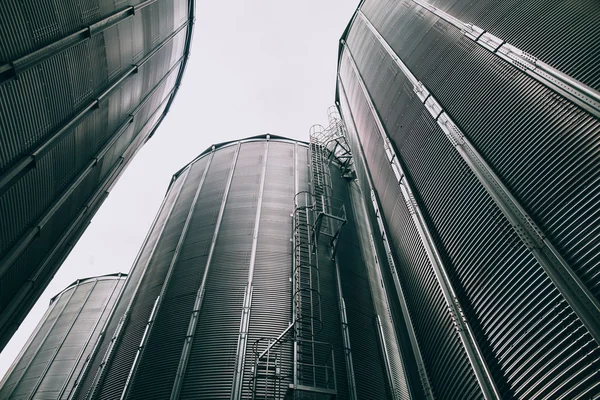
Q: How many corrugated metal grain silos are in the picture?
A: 4